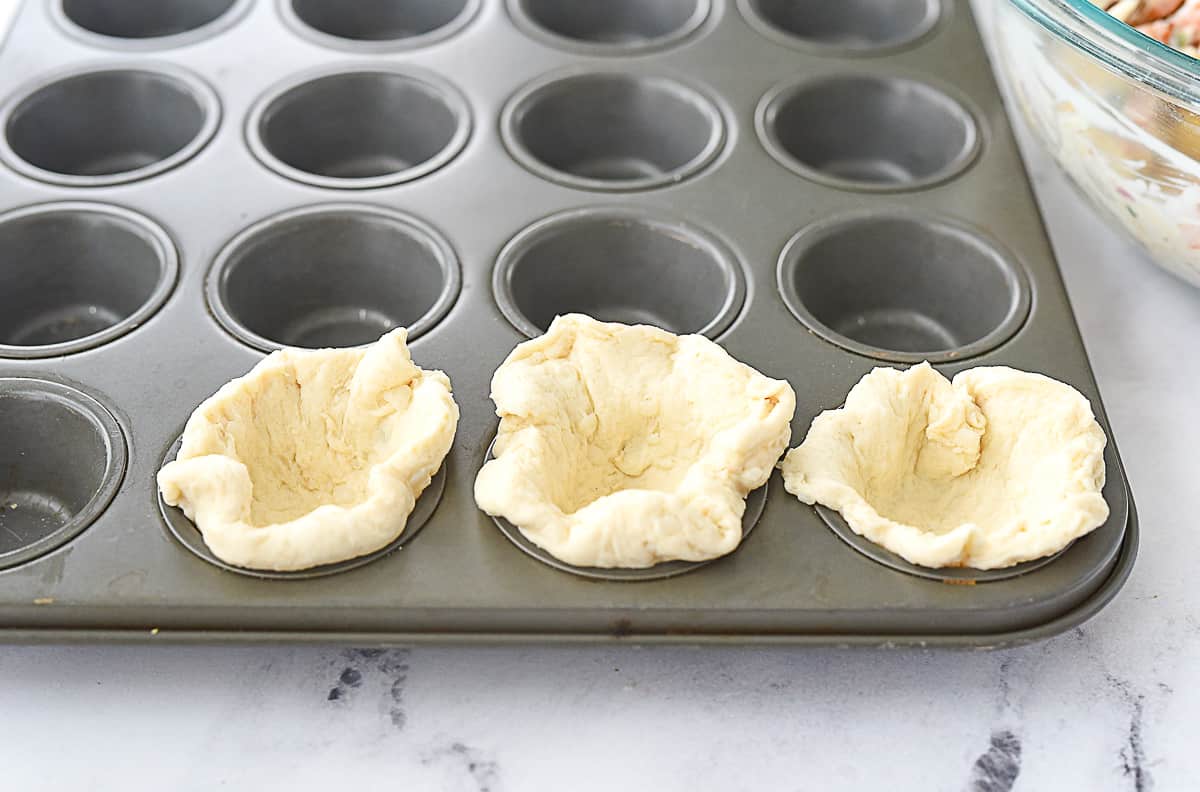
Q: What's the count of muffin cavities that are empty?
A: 13